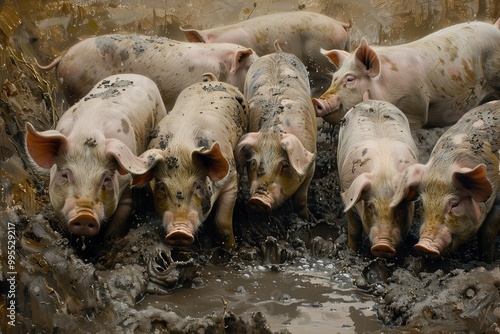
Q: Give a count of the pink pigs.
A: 8